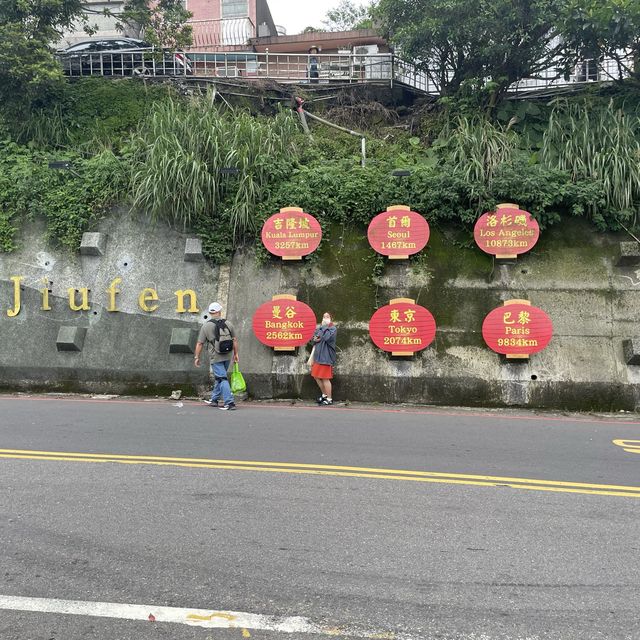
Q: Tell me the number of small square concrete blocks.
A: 6